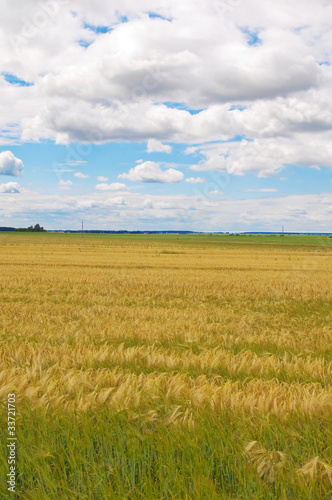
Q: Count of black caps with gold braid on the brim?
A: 0